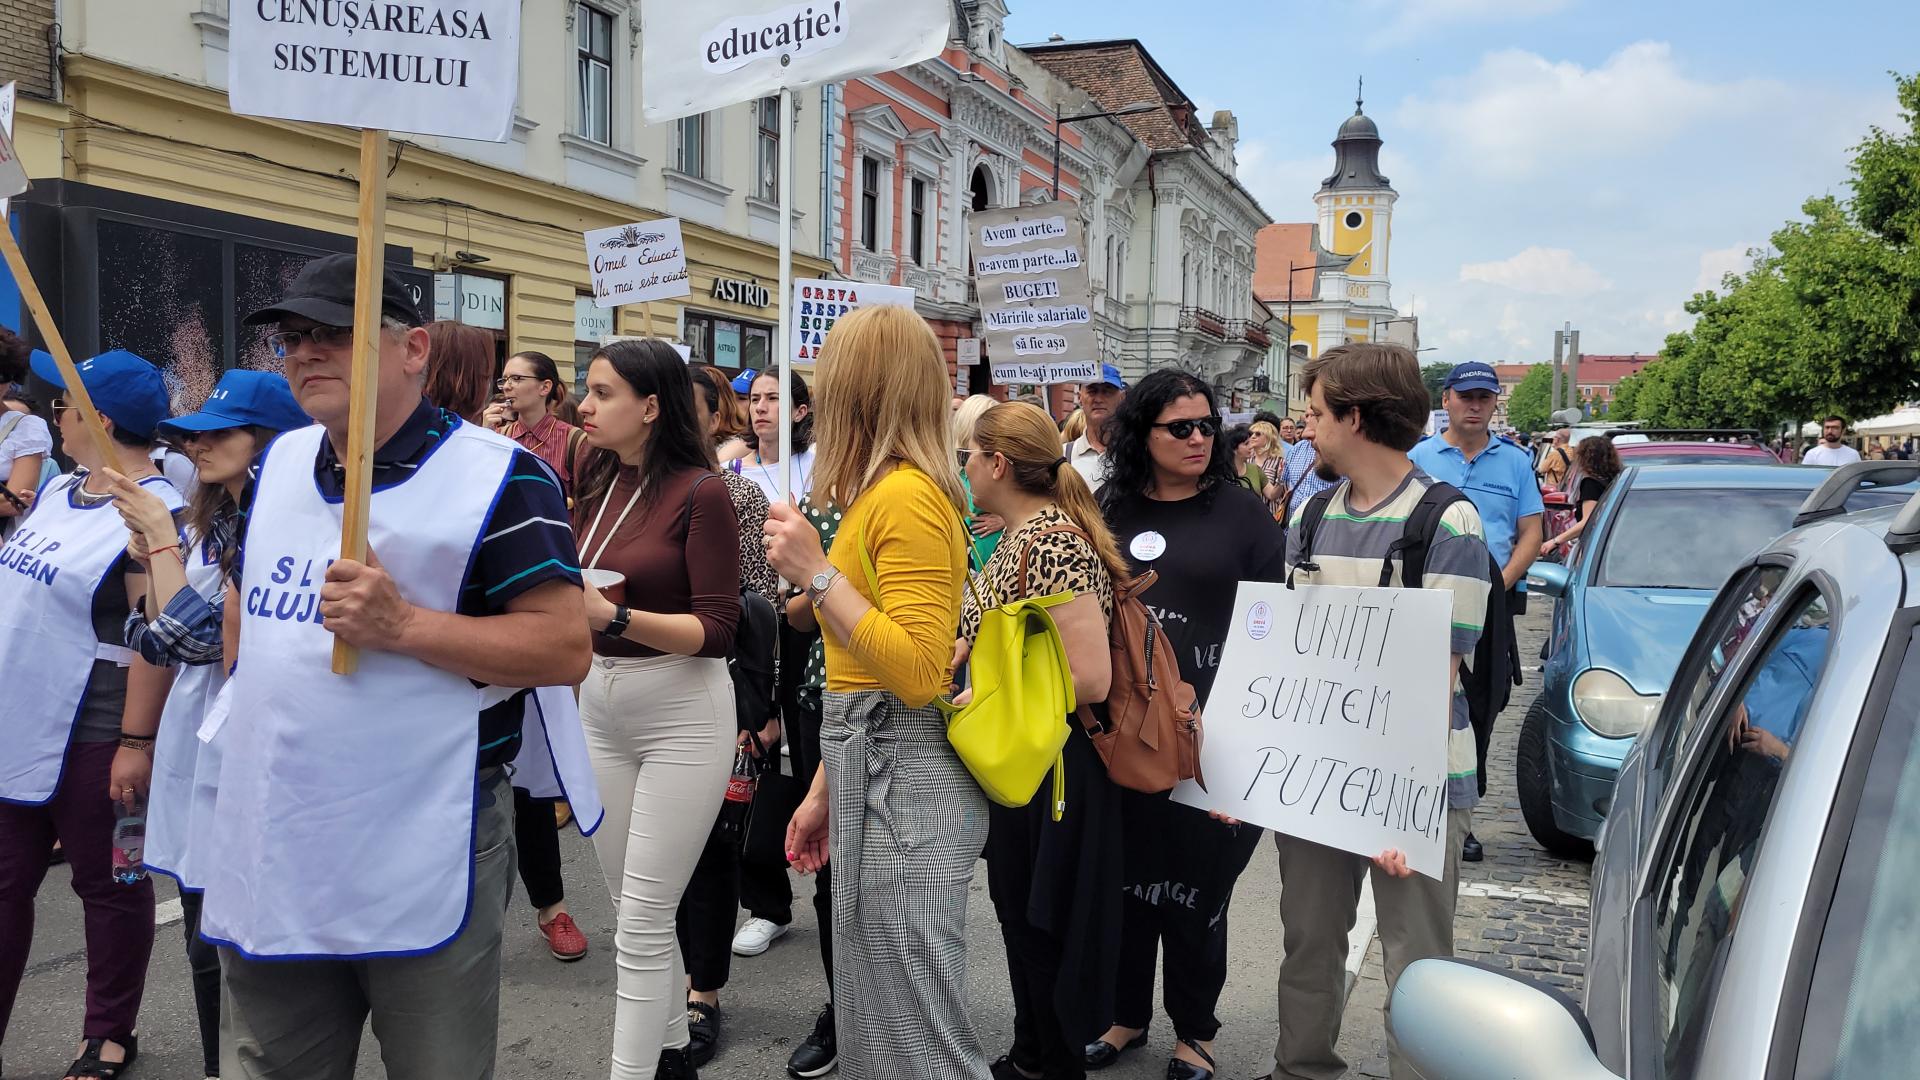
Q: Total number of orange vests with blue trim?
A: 0